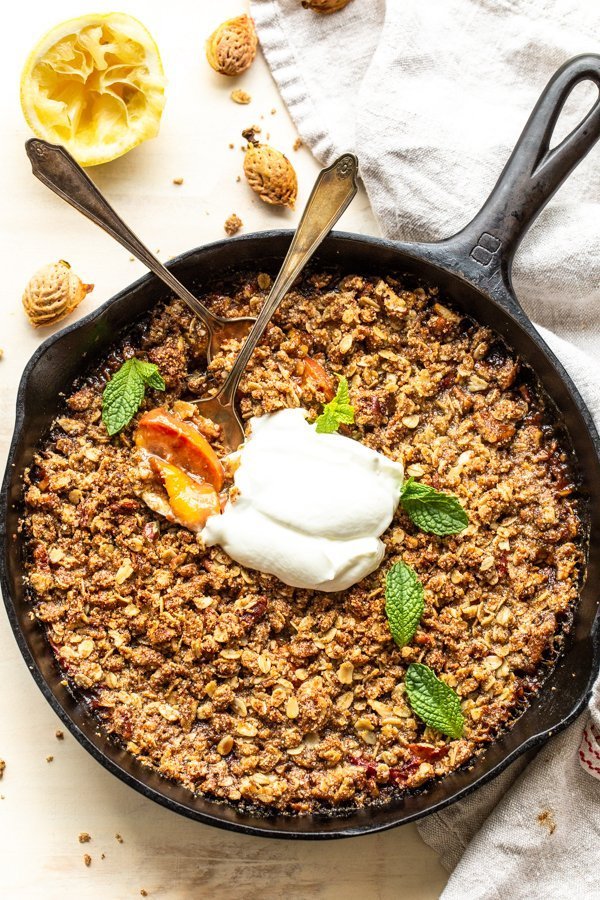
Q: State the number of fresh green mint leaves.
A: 5